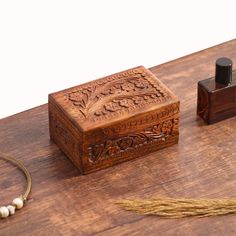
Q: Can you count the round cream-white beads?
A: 3